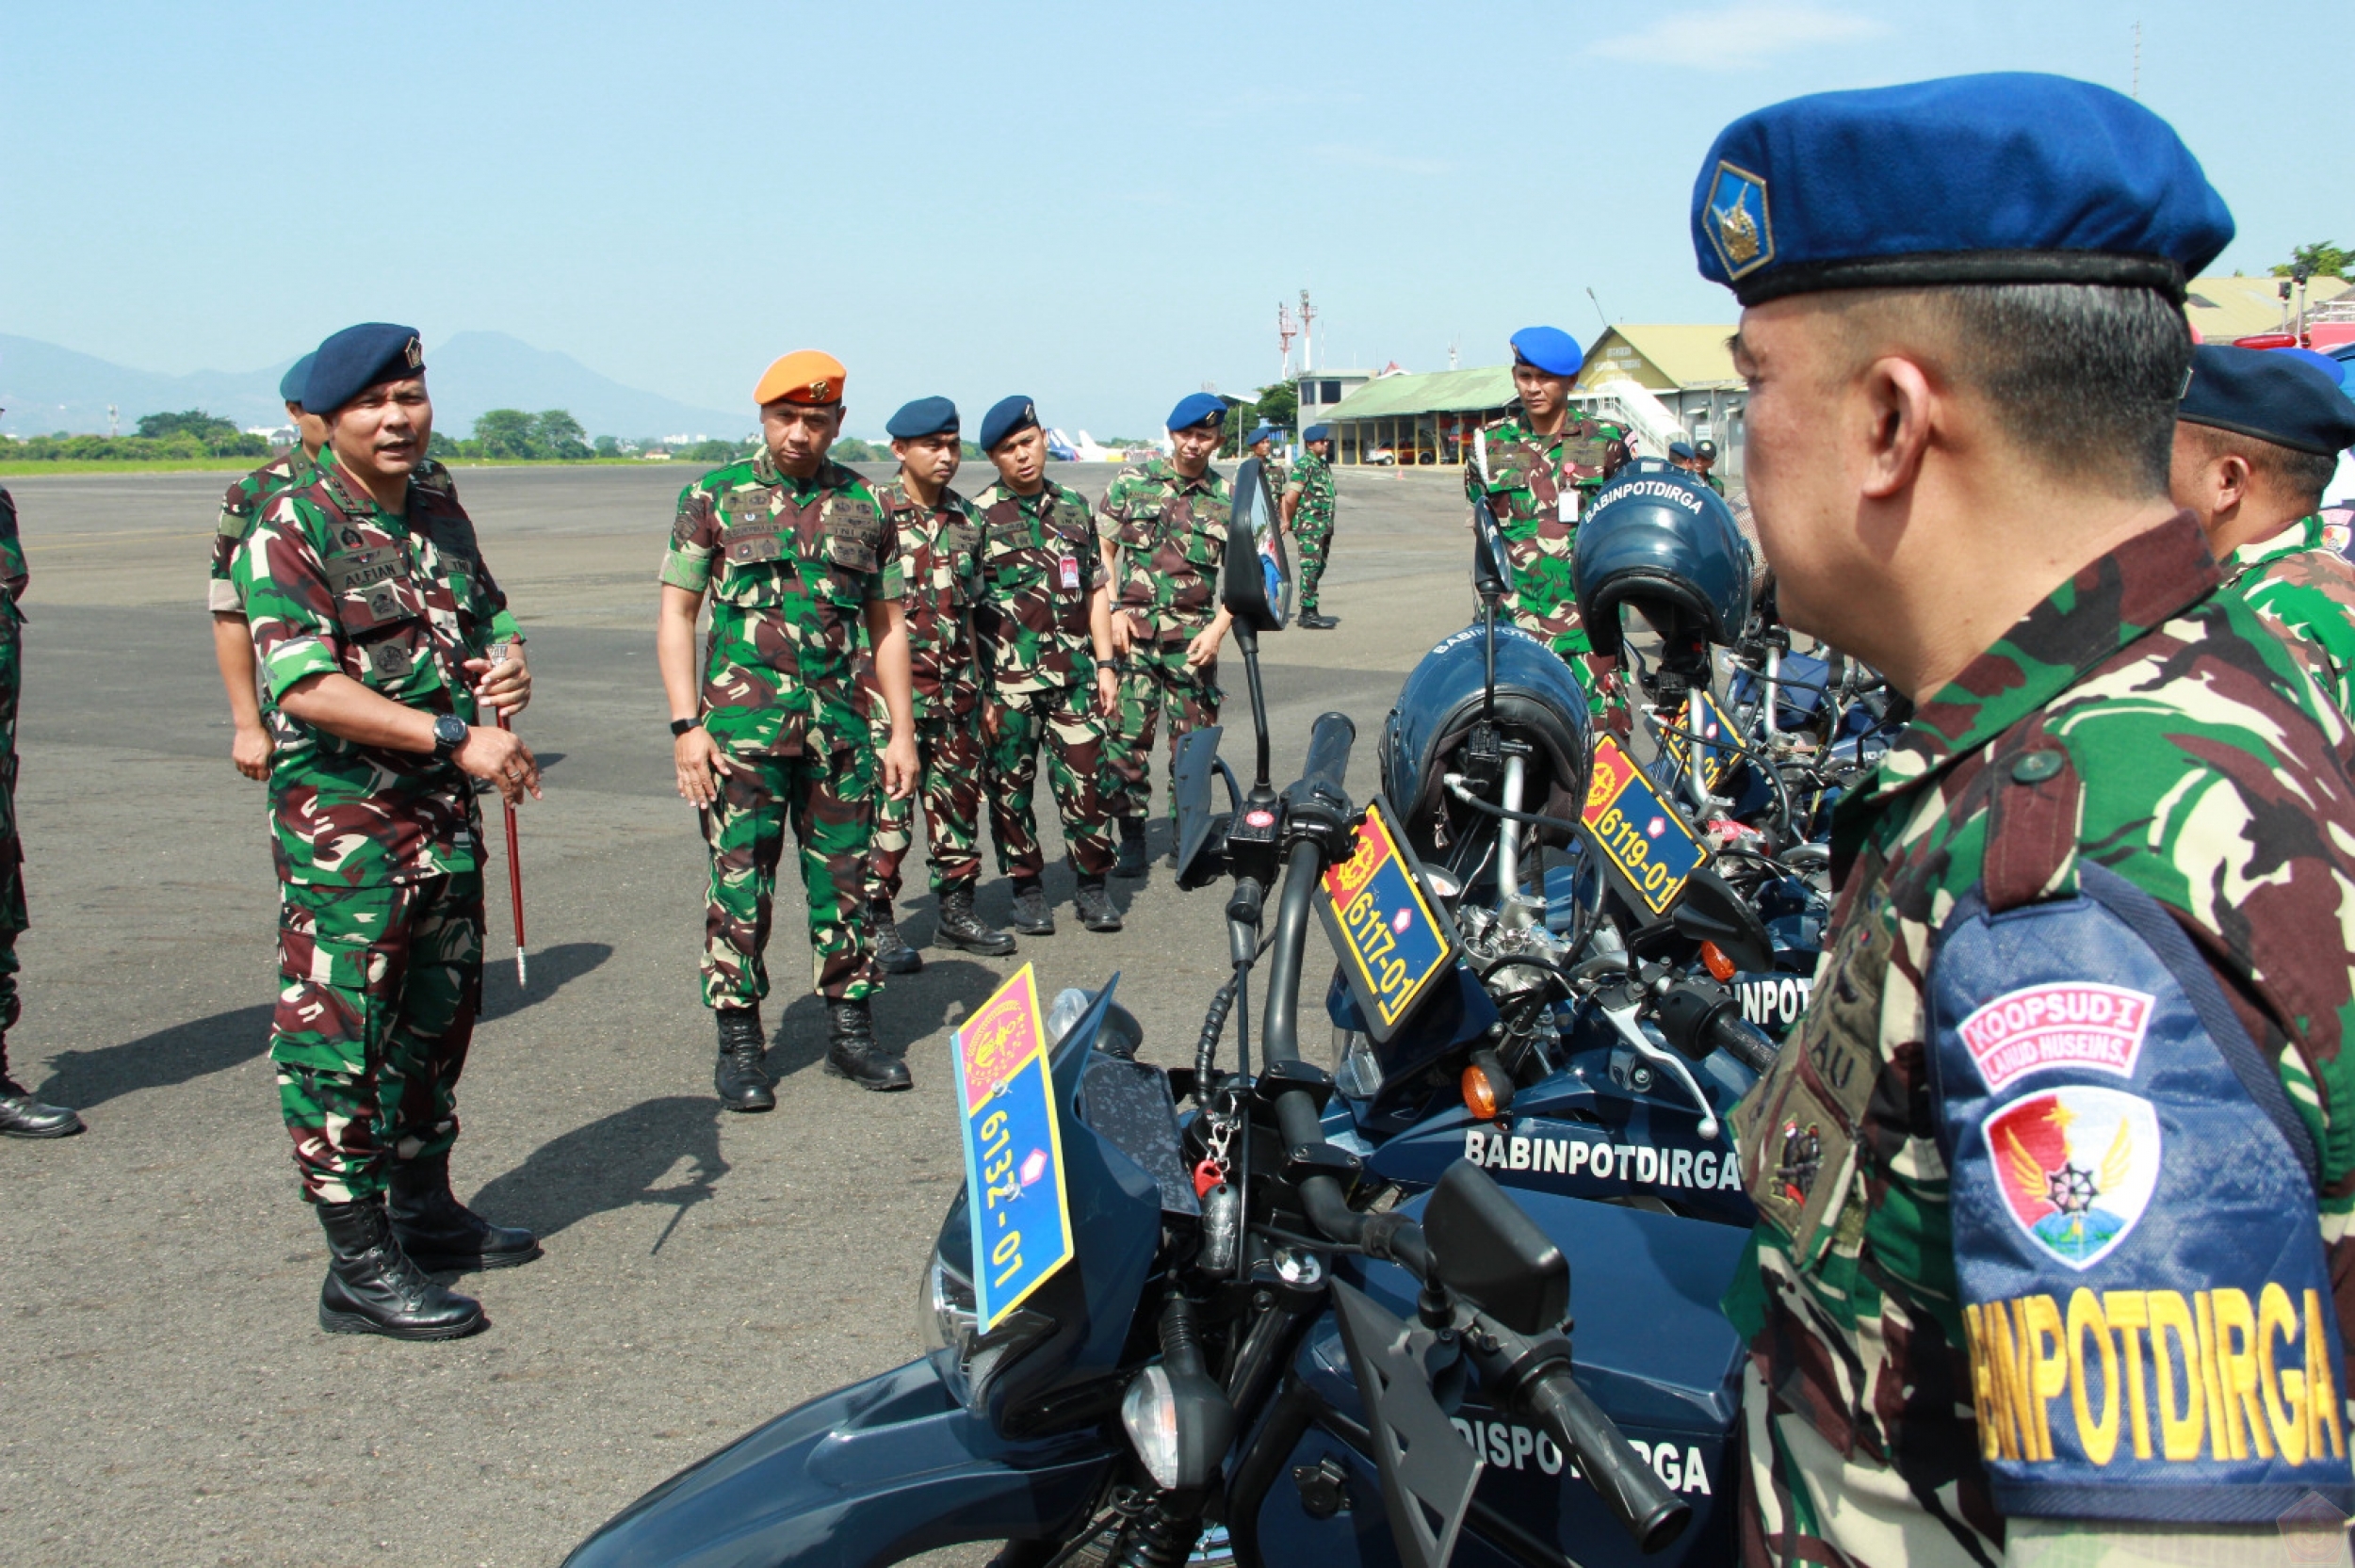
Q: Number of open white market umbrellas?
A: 0